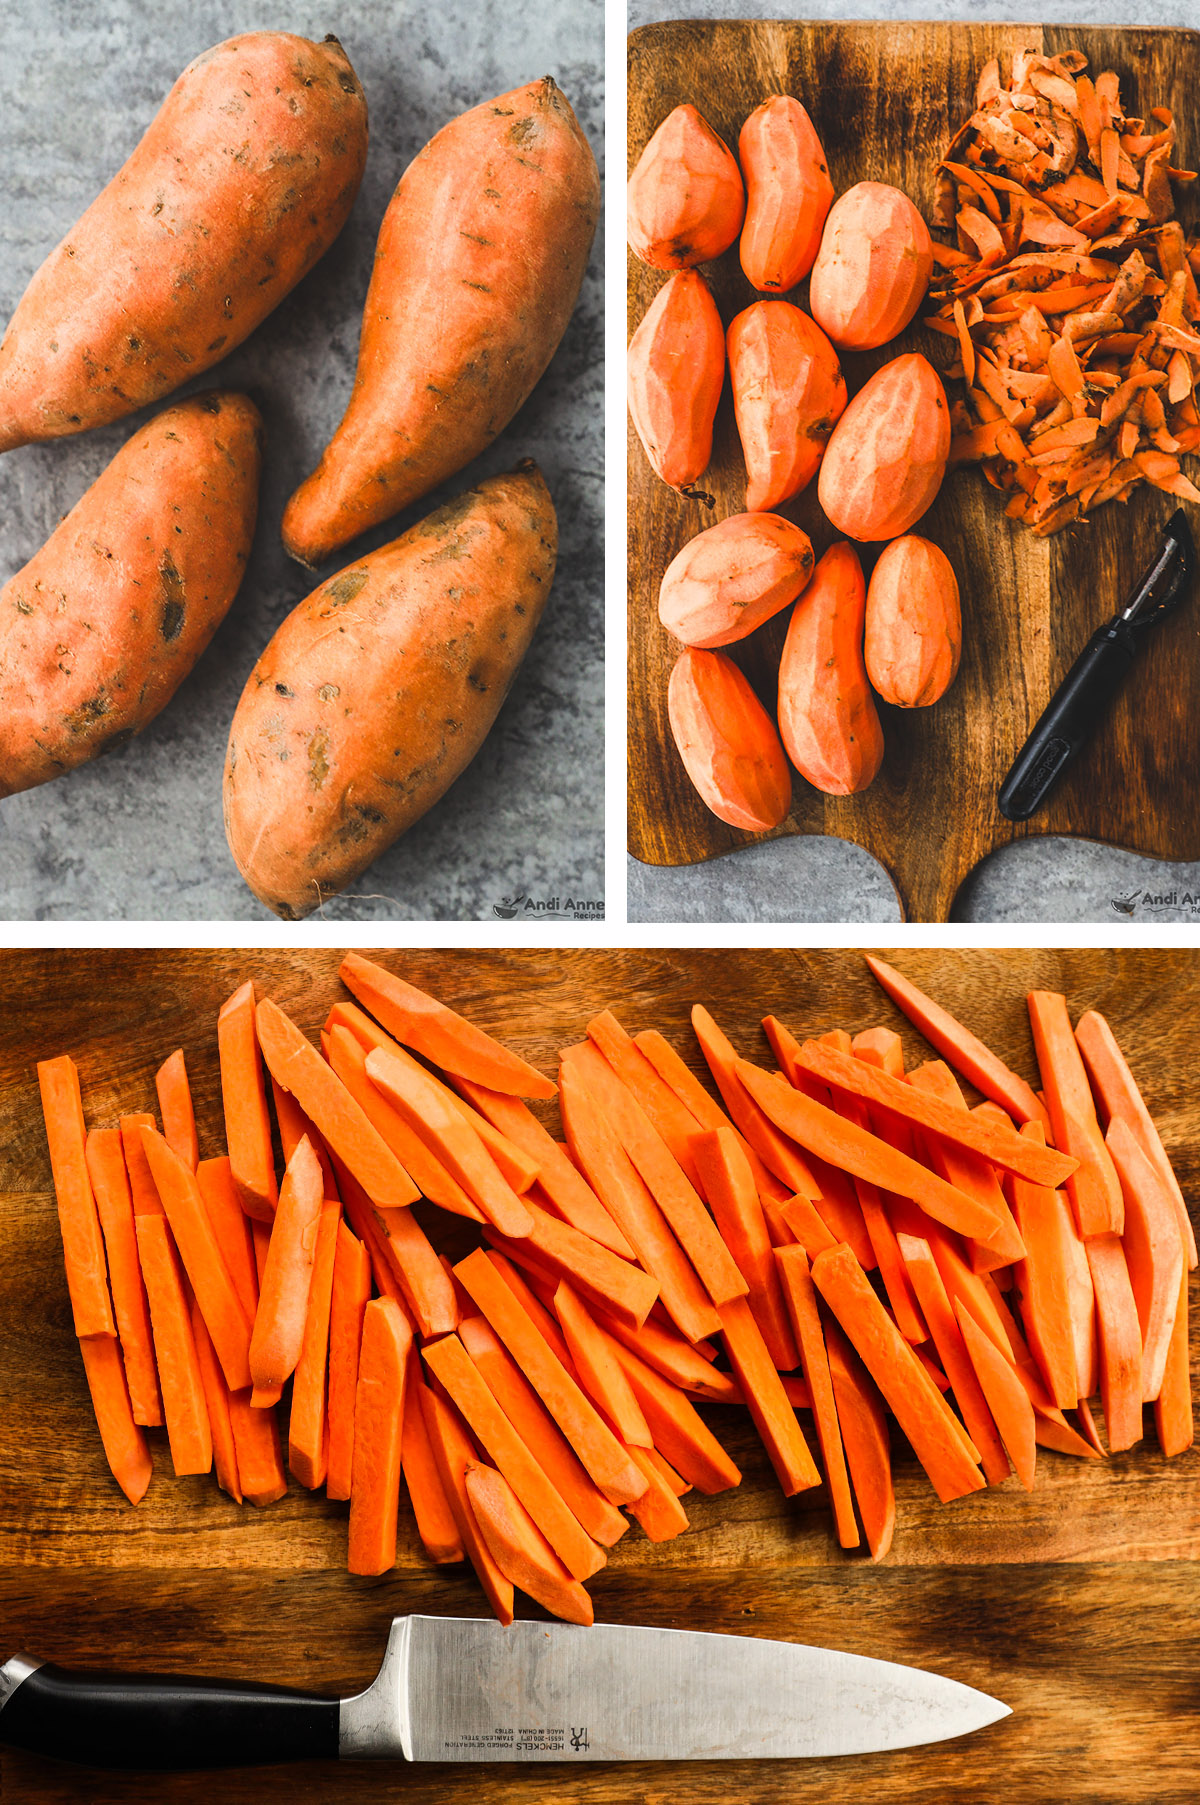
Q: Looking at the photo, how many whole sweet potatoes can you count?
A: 14